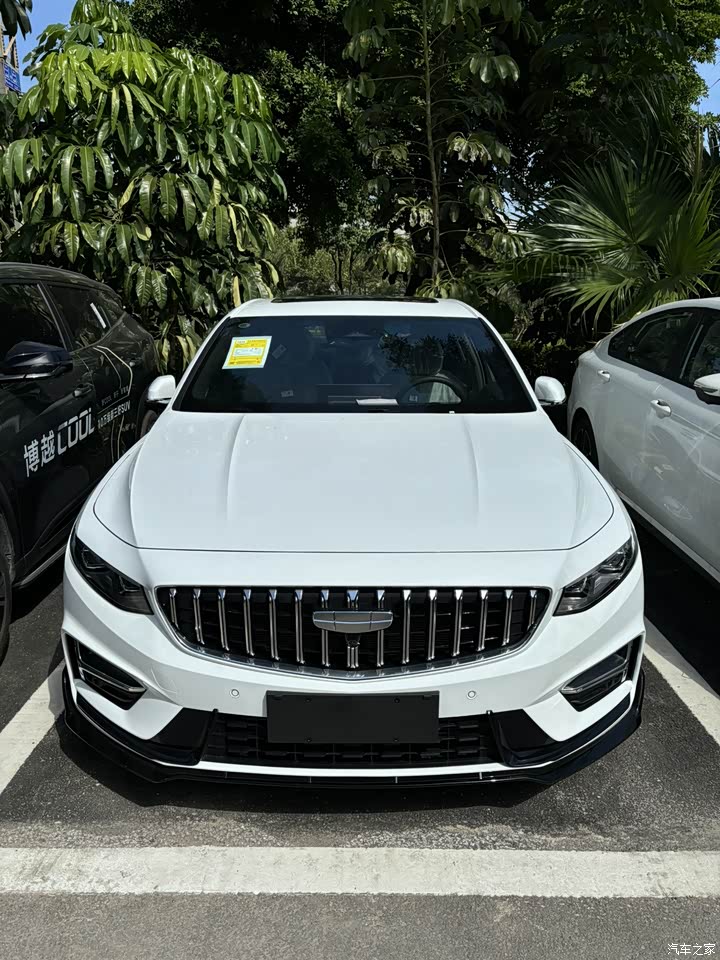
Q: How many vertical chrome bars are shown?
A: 15